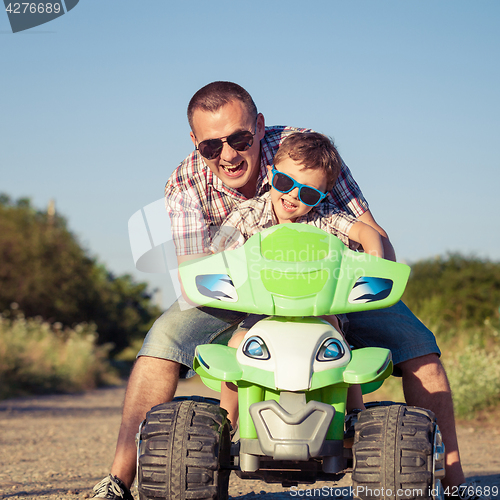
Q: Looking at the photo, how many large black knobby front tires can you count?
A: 2